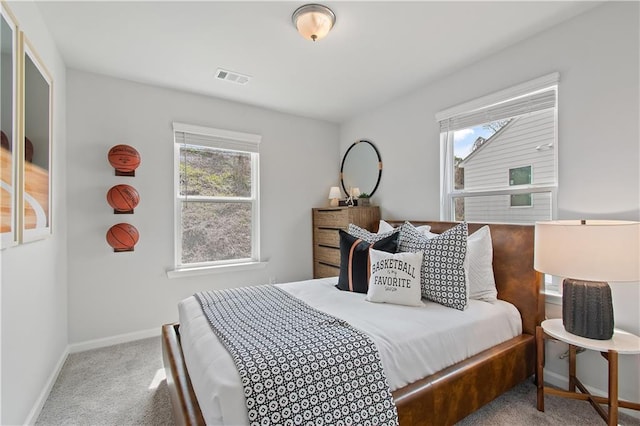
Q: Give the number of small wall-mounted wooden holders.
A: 3